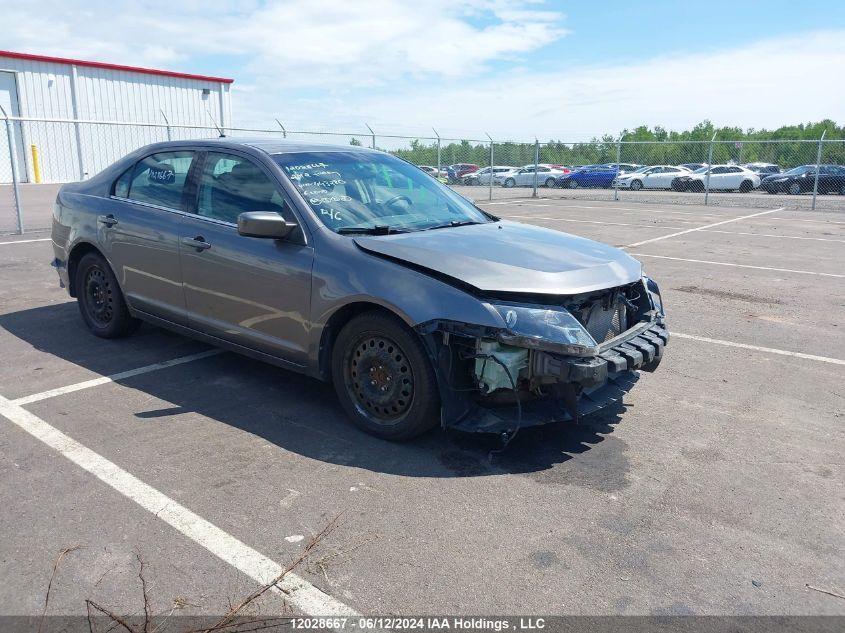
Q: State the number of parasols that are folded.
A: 0